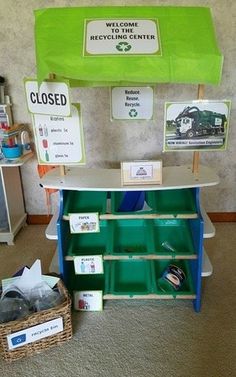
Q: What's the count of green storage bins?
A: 9